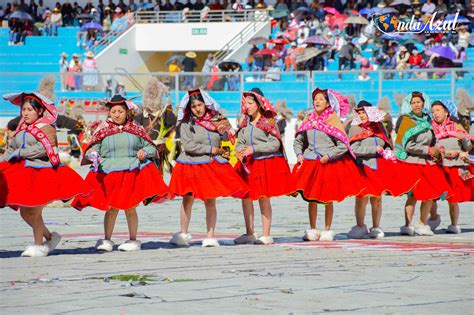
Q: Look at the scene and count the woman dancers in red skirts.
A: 8